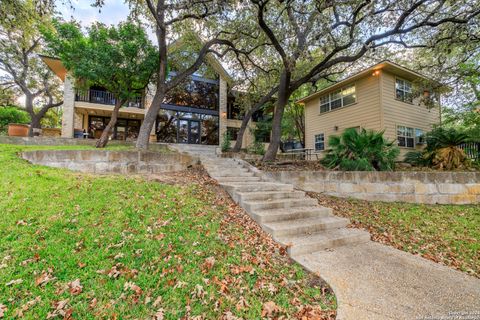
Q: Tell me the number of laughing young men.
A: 0